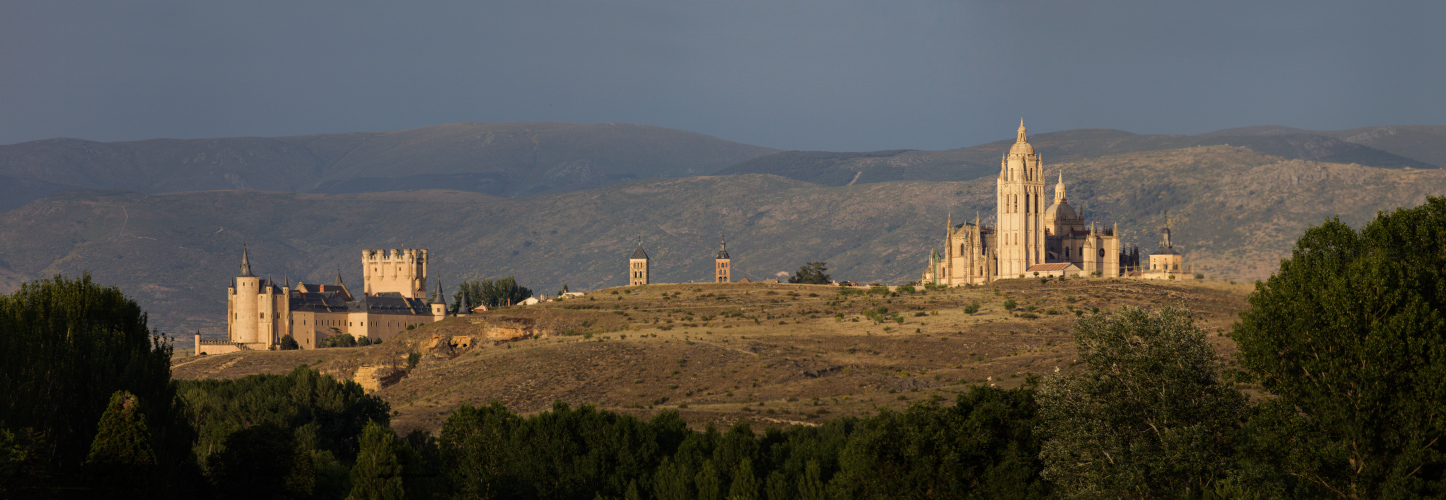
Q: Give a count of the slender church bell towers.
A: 2